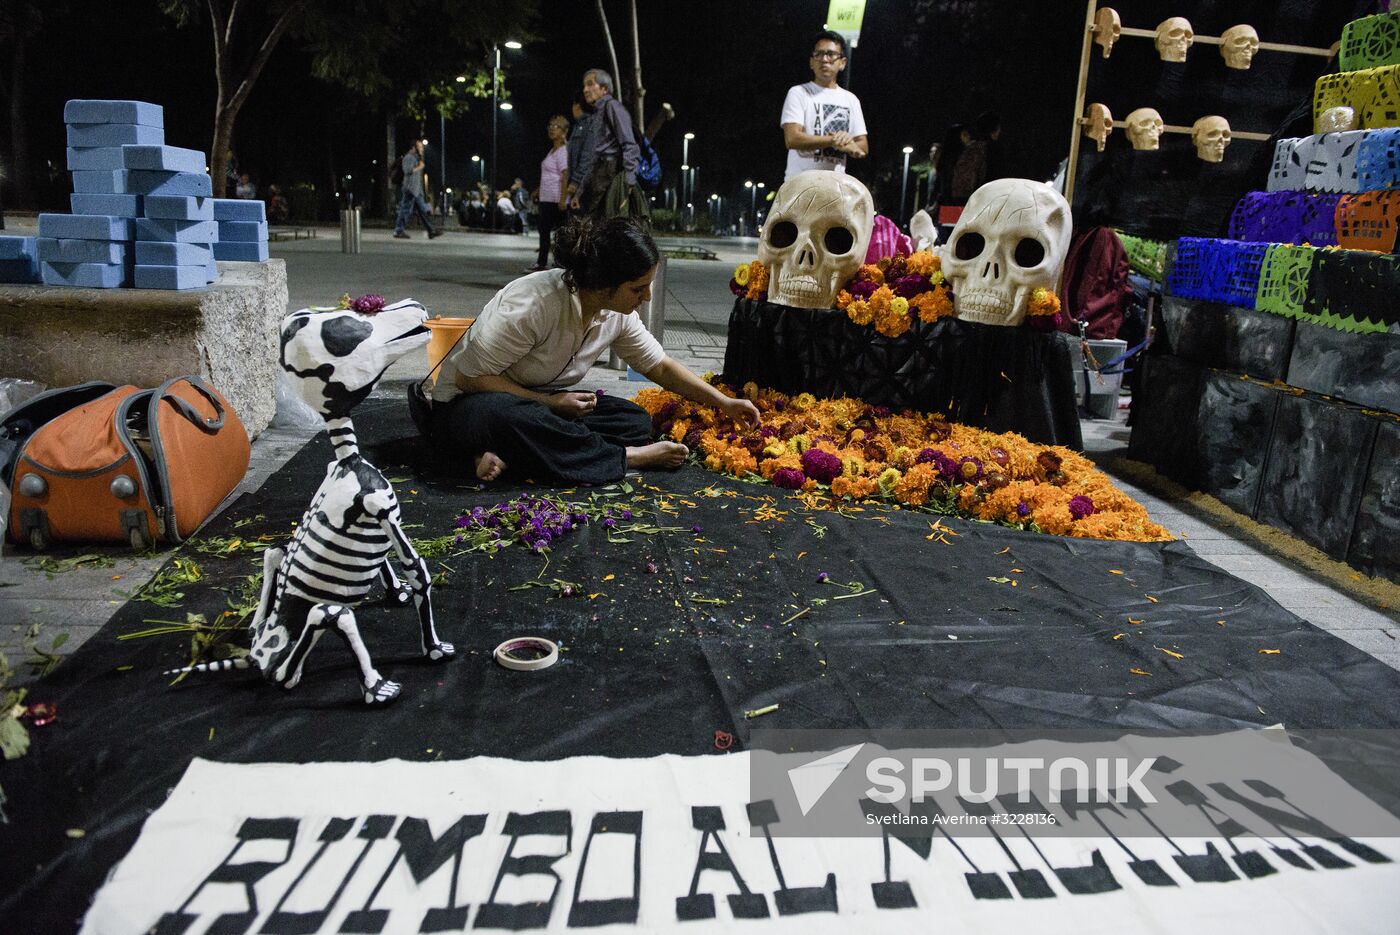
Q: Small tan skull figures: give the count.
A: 6